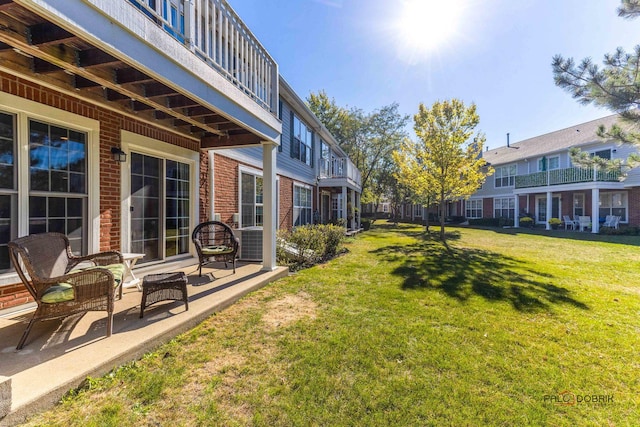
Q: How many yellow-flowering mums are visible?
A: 2